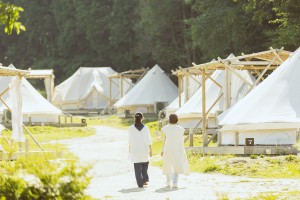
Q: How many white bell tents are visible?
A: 6